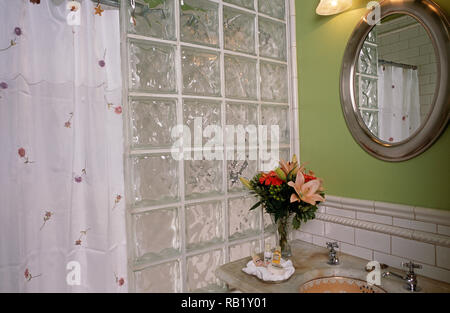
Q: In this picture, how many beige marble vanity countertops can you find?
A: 1